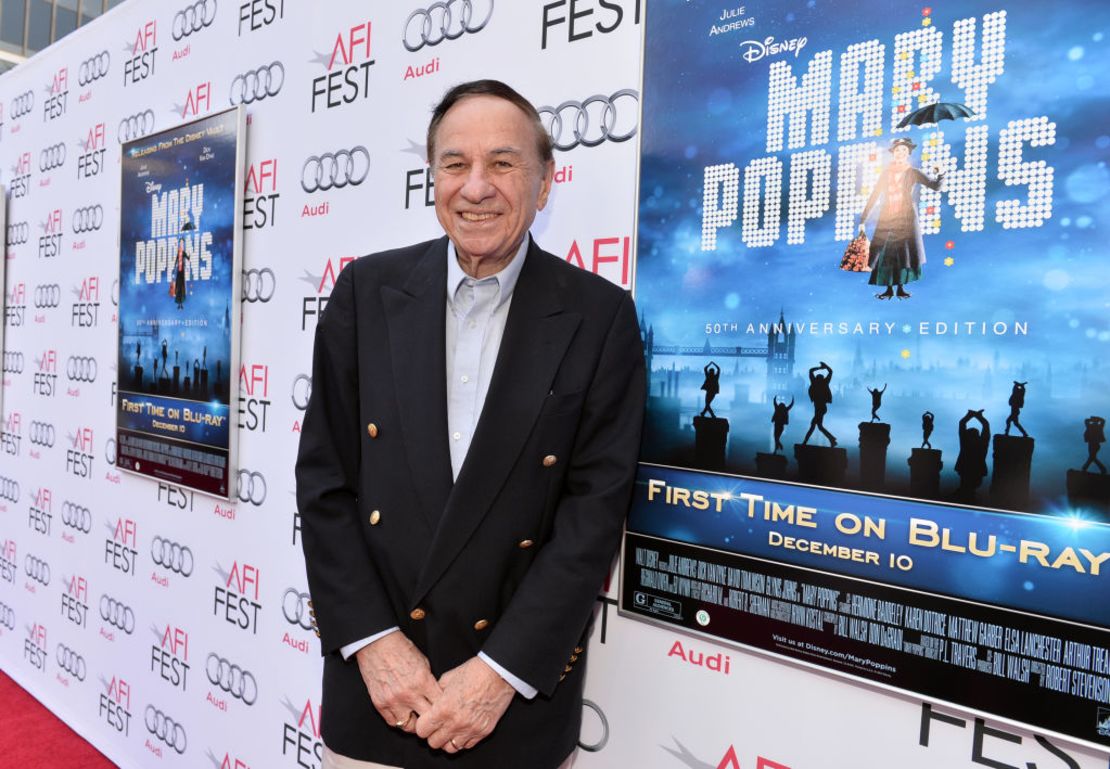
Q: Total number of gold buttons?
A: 14